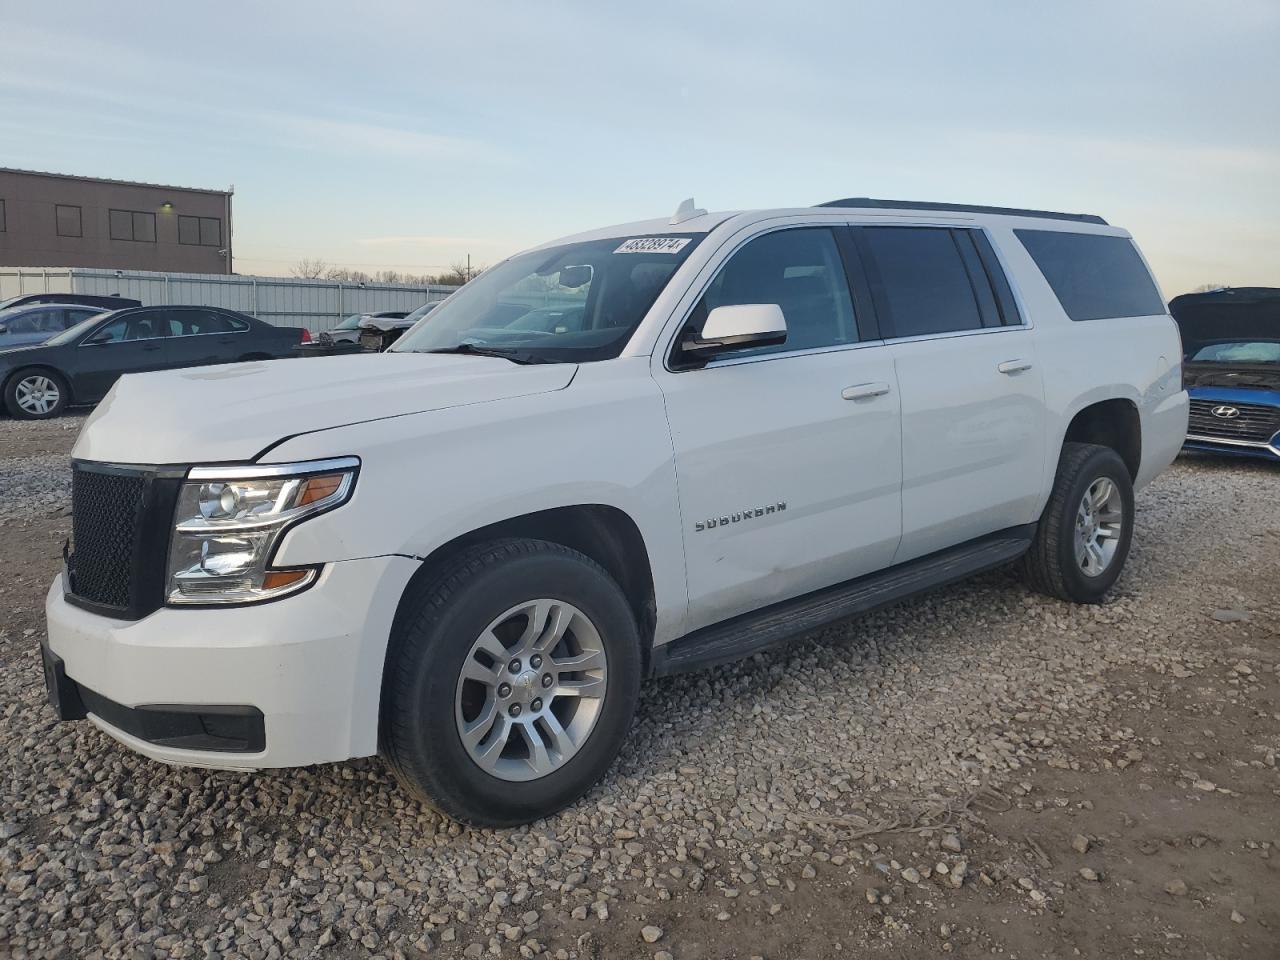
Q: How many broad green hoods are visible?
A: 0